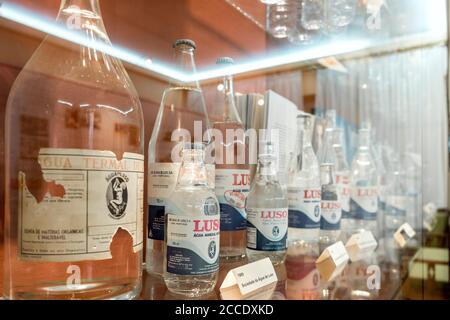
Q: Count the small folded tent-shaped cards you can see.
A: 4